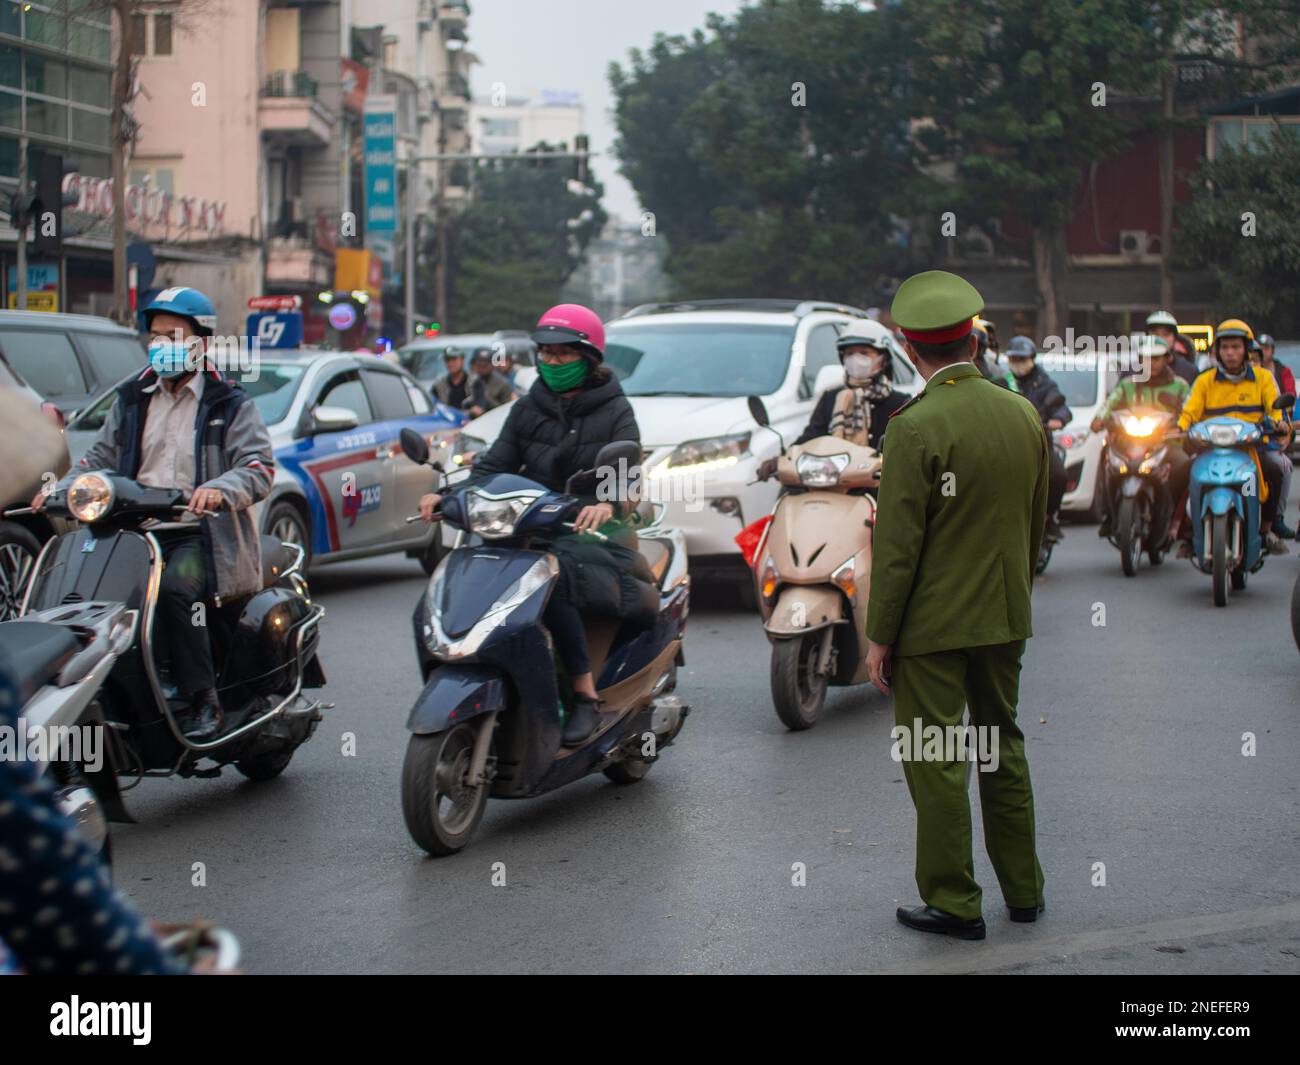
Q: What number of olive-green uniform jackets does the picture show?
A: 1